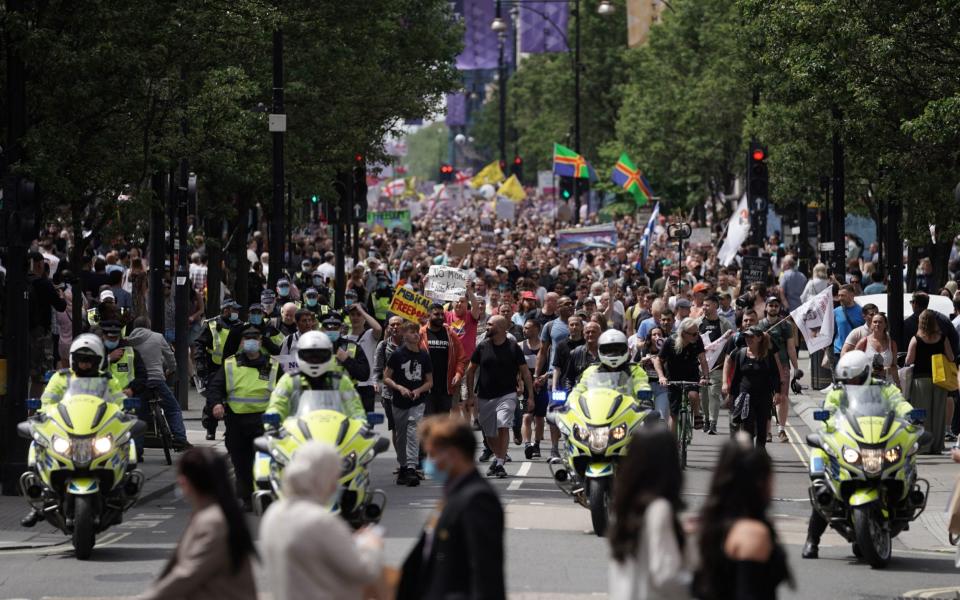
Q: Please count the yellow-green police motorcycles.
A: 4